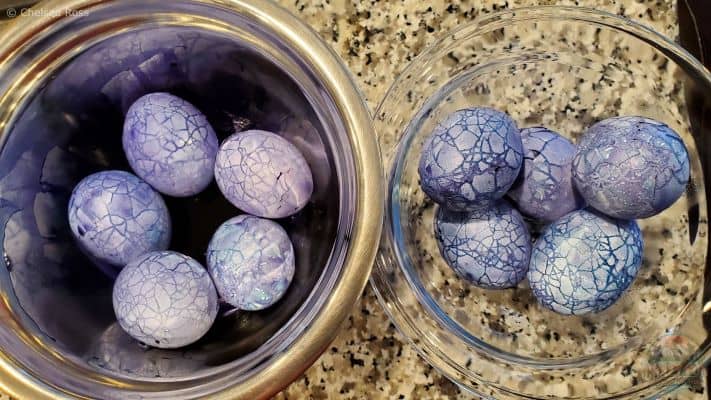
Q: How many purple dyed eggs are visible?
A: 10